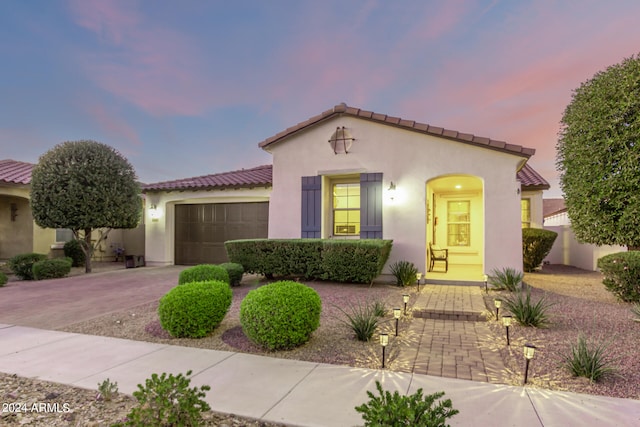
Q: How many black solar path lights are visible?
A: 8